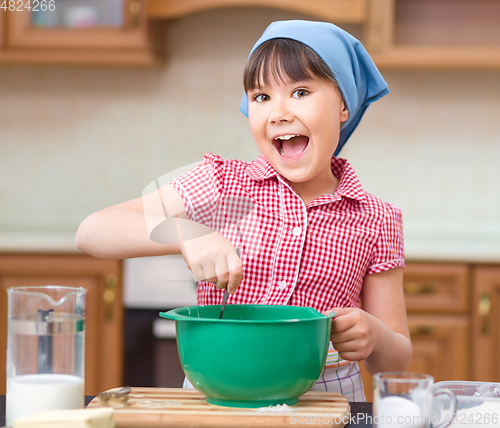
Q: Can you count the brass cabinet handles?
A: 5